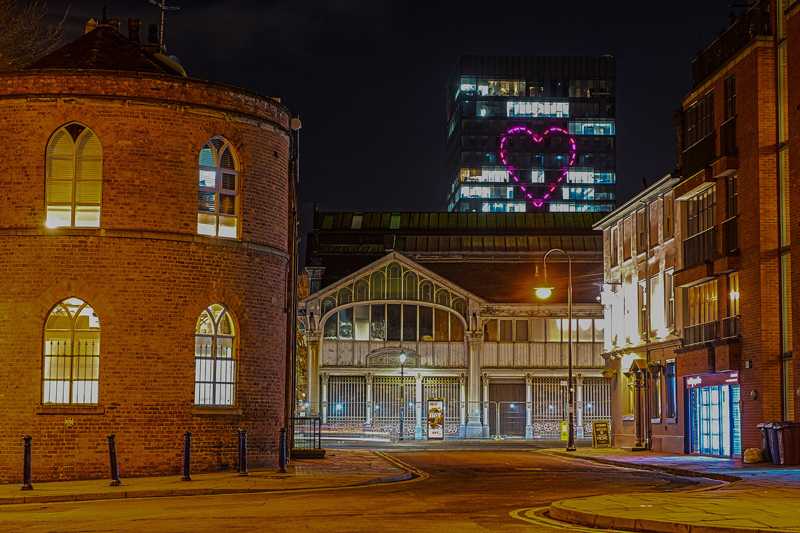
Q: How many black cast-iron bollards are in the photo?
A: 5